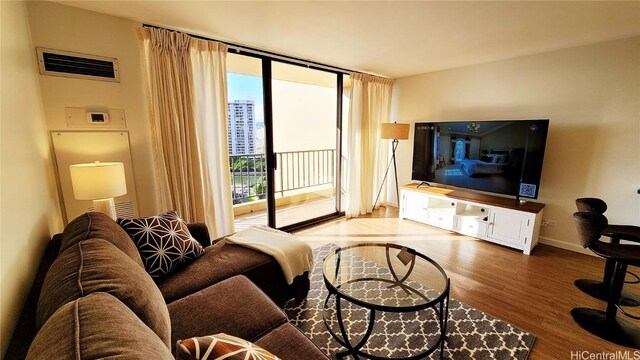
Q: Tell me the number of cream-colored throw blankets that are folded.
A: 1